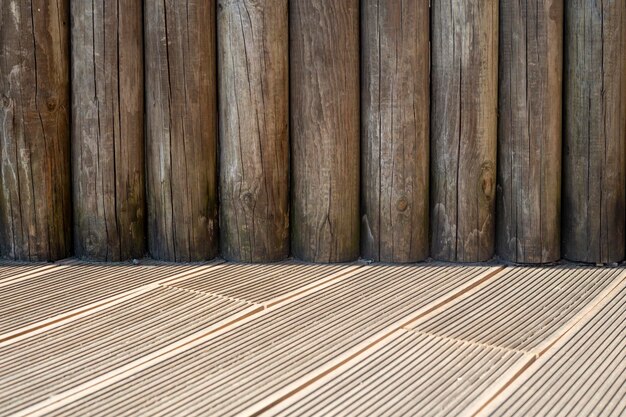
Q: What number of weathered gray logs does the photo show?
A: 9